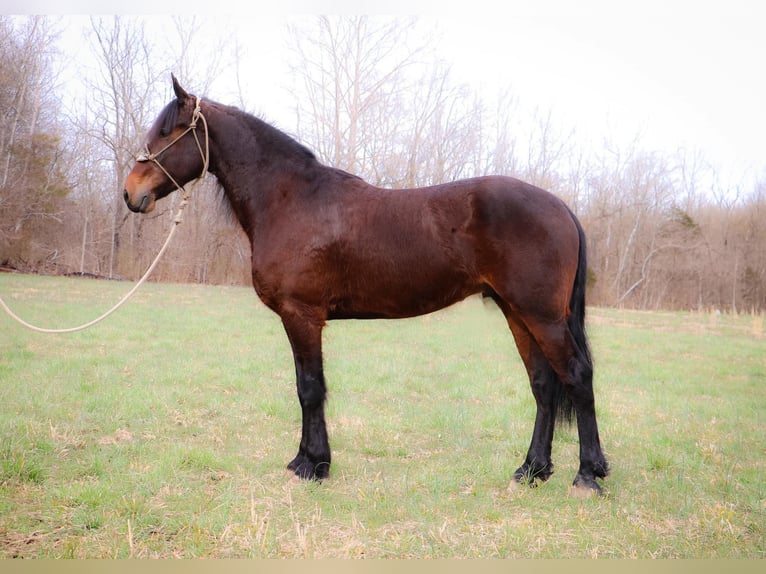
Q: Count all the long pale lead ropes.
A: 1